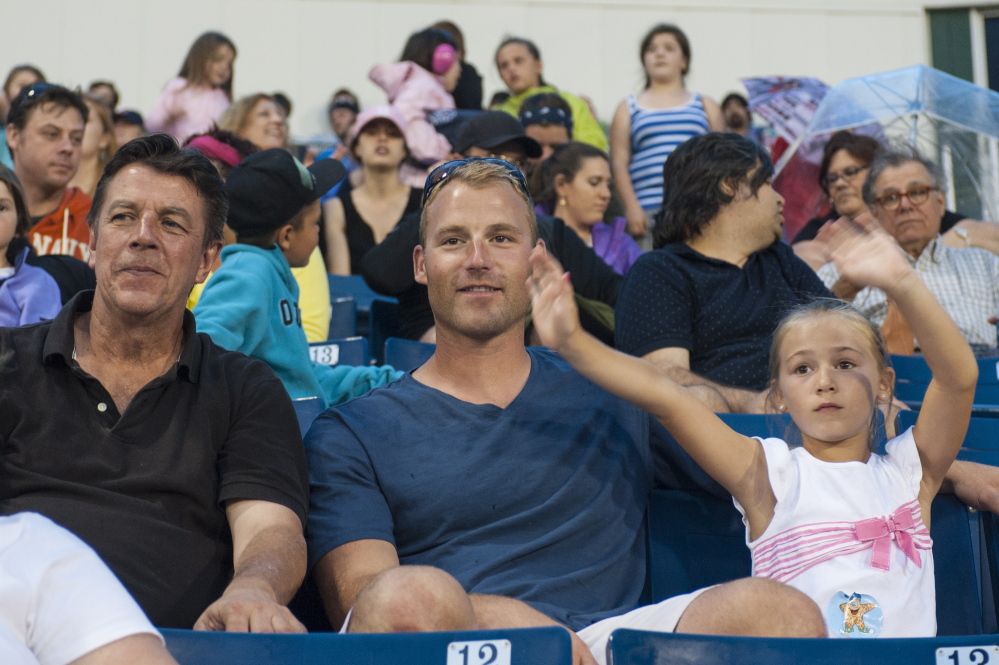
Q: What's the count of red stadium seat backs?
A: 0